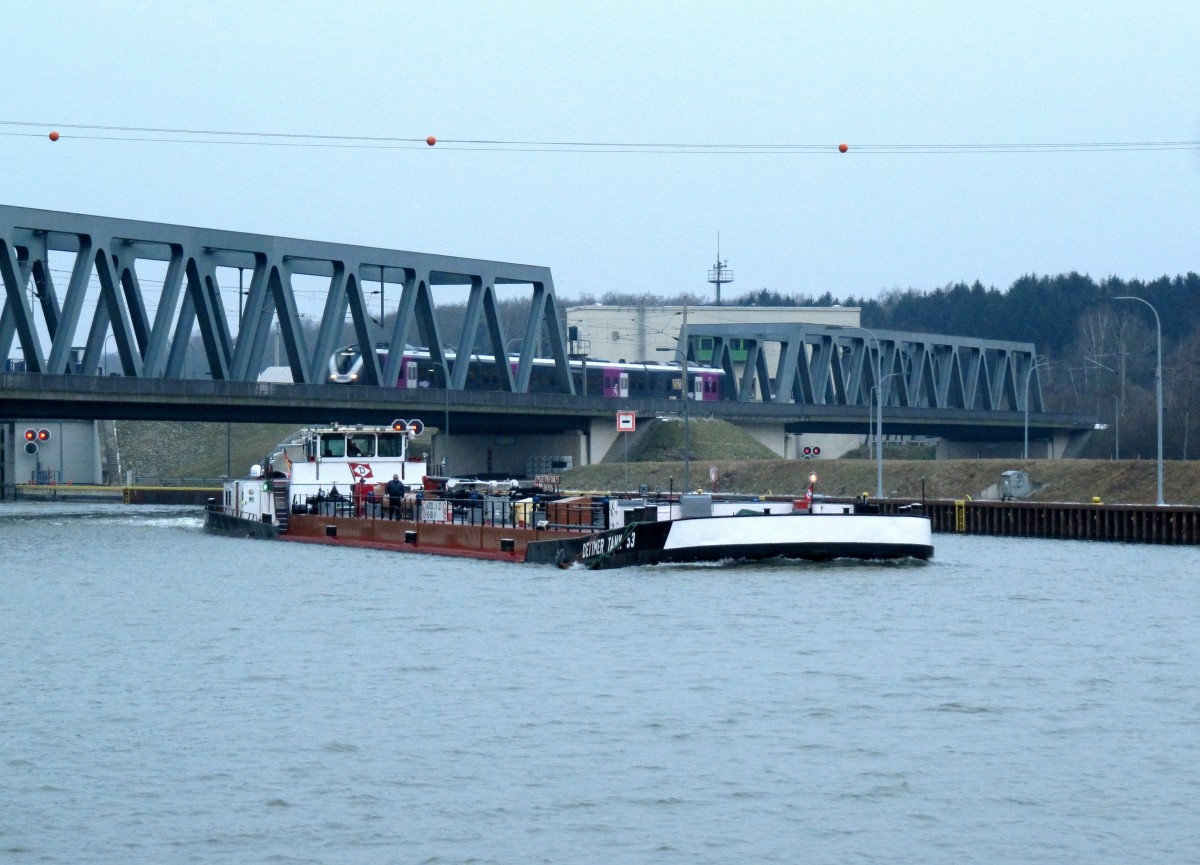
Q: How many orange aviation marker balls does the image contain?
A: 3